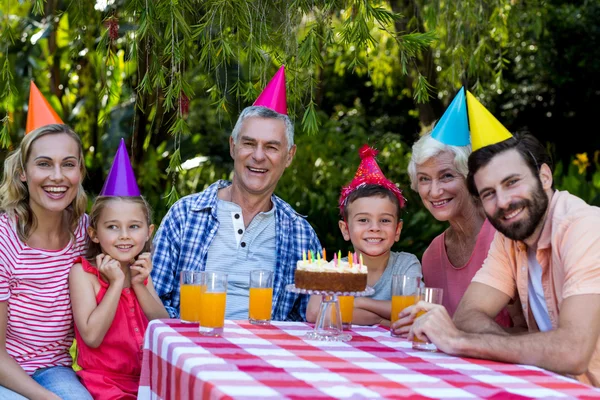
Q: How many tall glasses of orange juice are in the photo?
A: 6